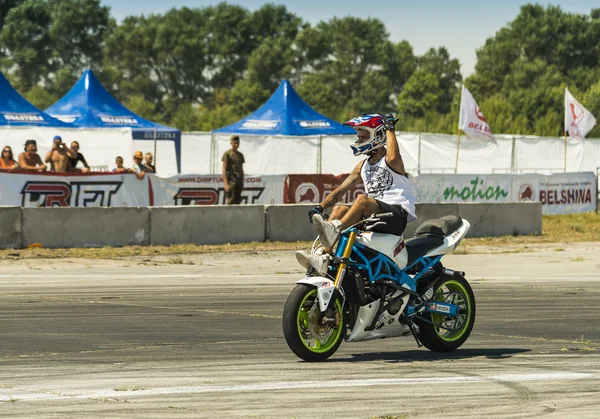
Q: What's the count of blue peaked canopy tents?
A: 3